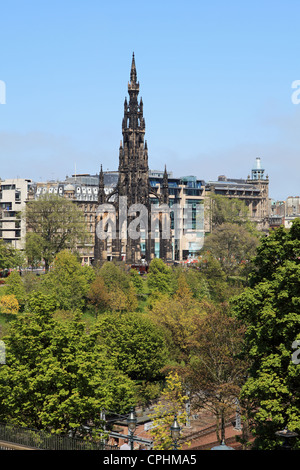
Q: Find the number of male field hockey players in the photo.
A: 0